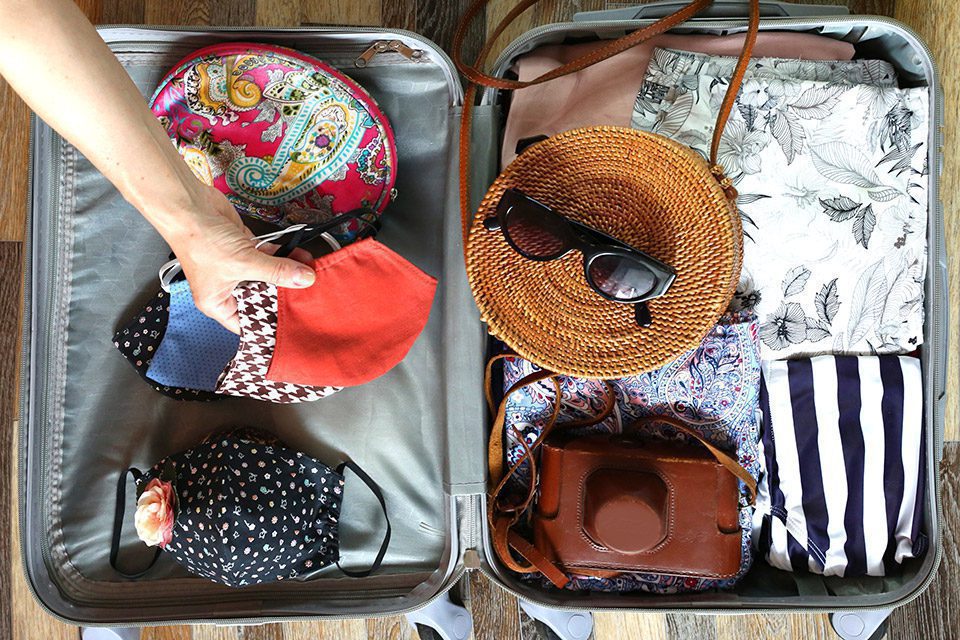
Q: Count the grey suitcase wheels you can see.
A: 4